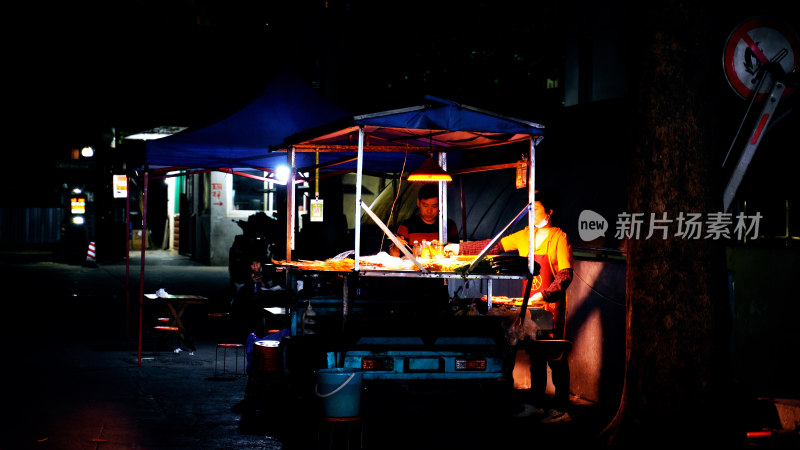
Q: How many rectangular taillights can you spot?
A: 2